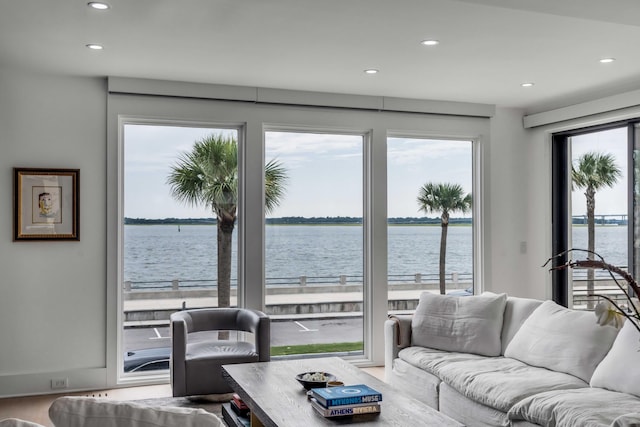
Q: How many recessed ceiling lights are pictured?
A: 6